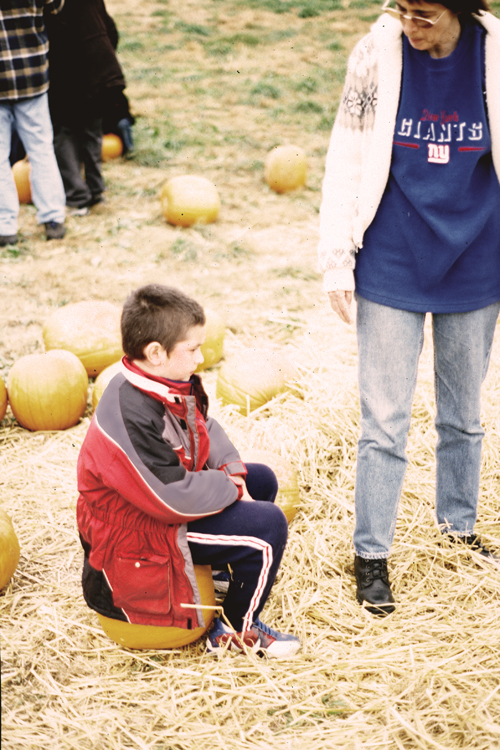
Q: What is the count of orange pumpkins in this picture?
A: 13